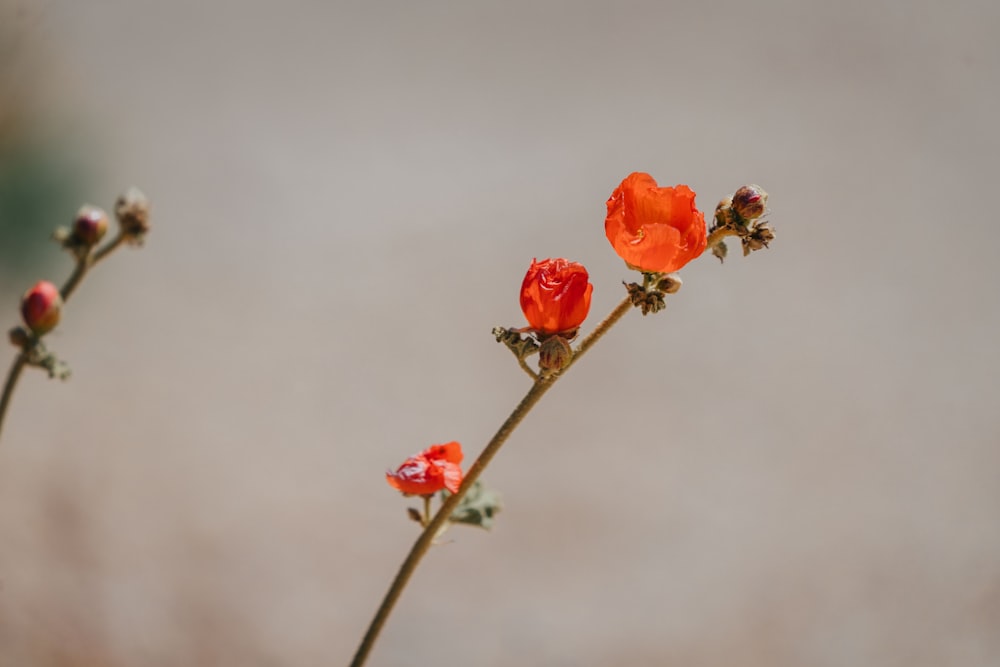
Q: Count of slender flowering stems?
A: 2